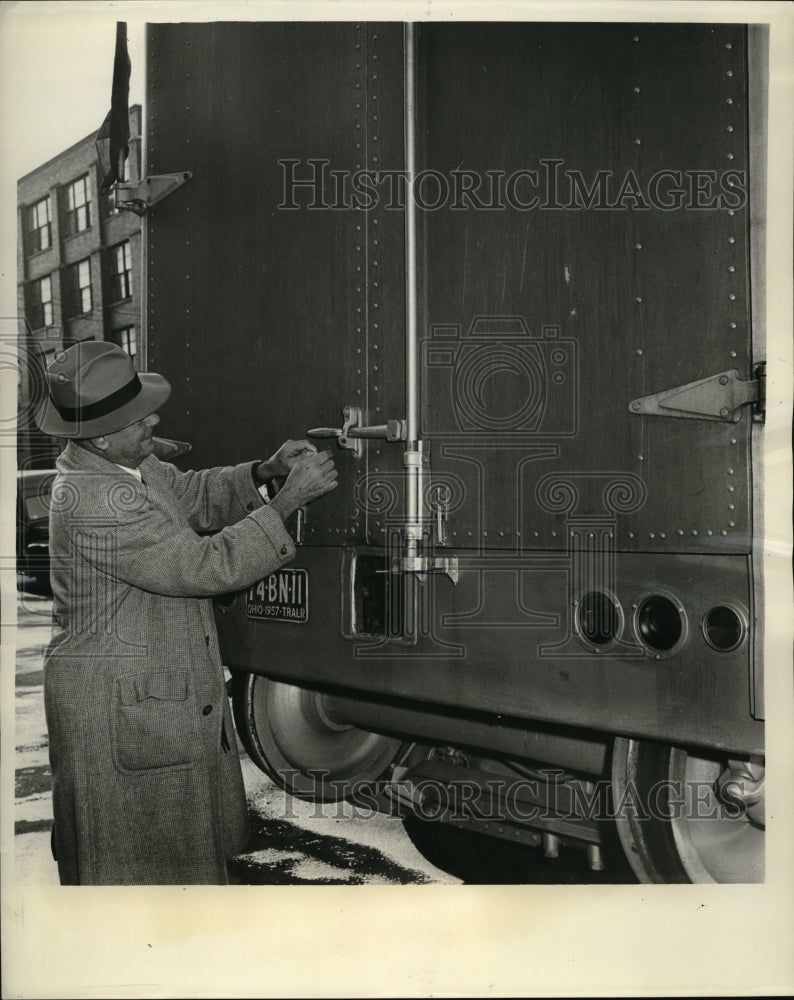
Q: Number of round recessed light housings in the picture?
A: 3